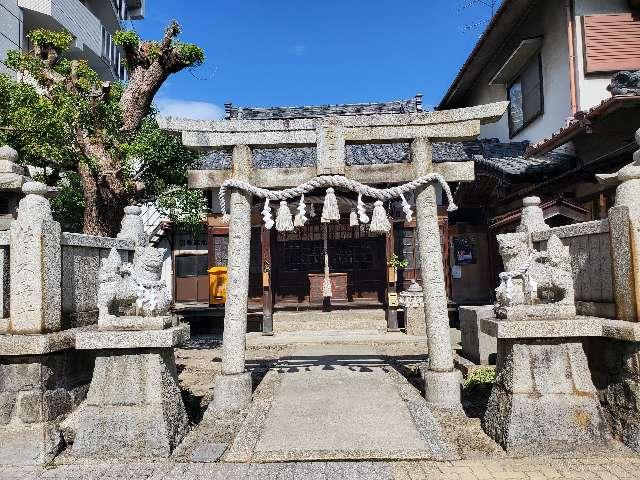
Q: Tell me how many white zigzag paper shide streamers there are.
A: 4